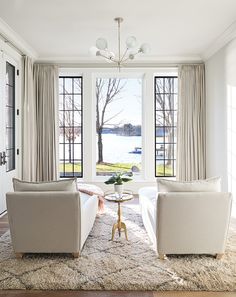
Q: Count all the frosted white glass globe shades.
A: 6